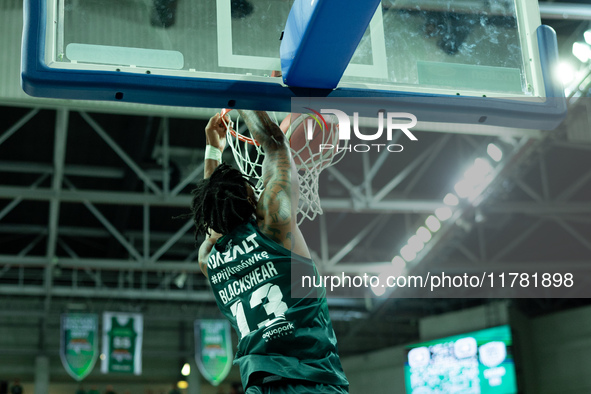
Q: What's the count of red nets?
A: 0